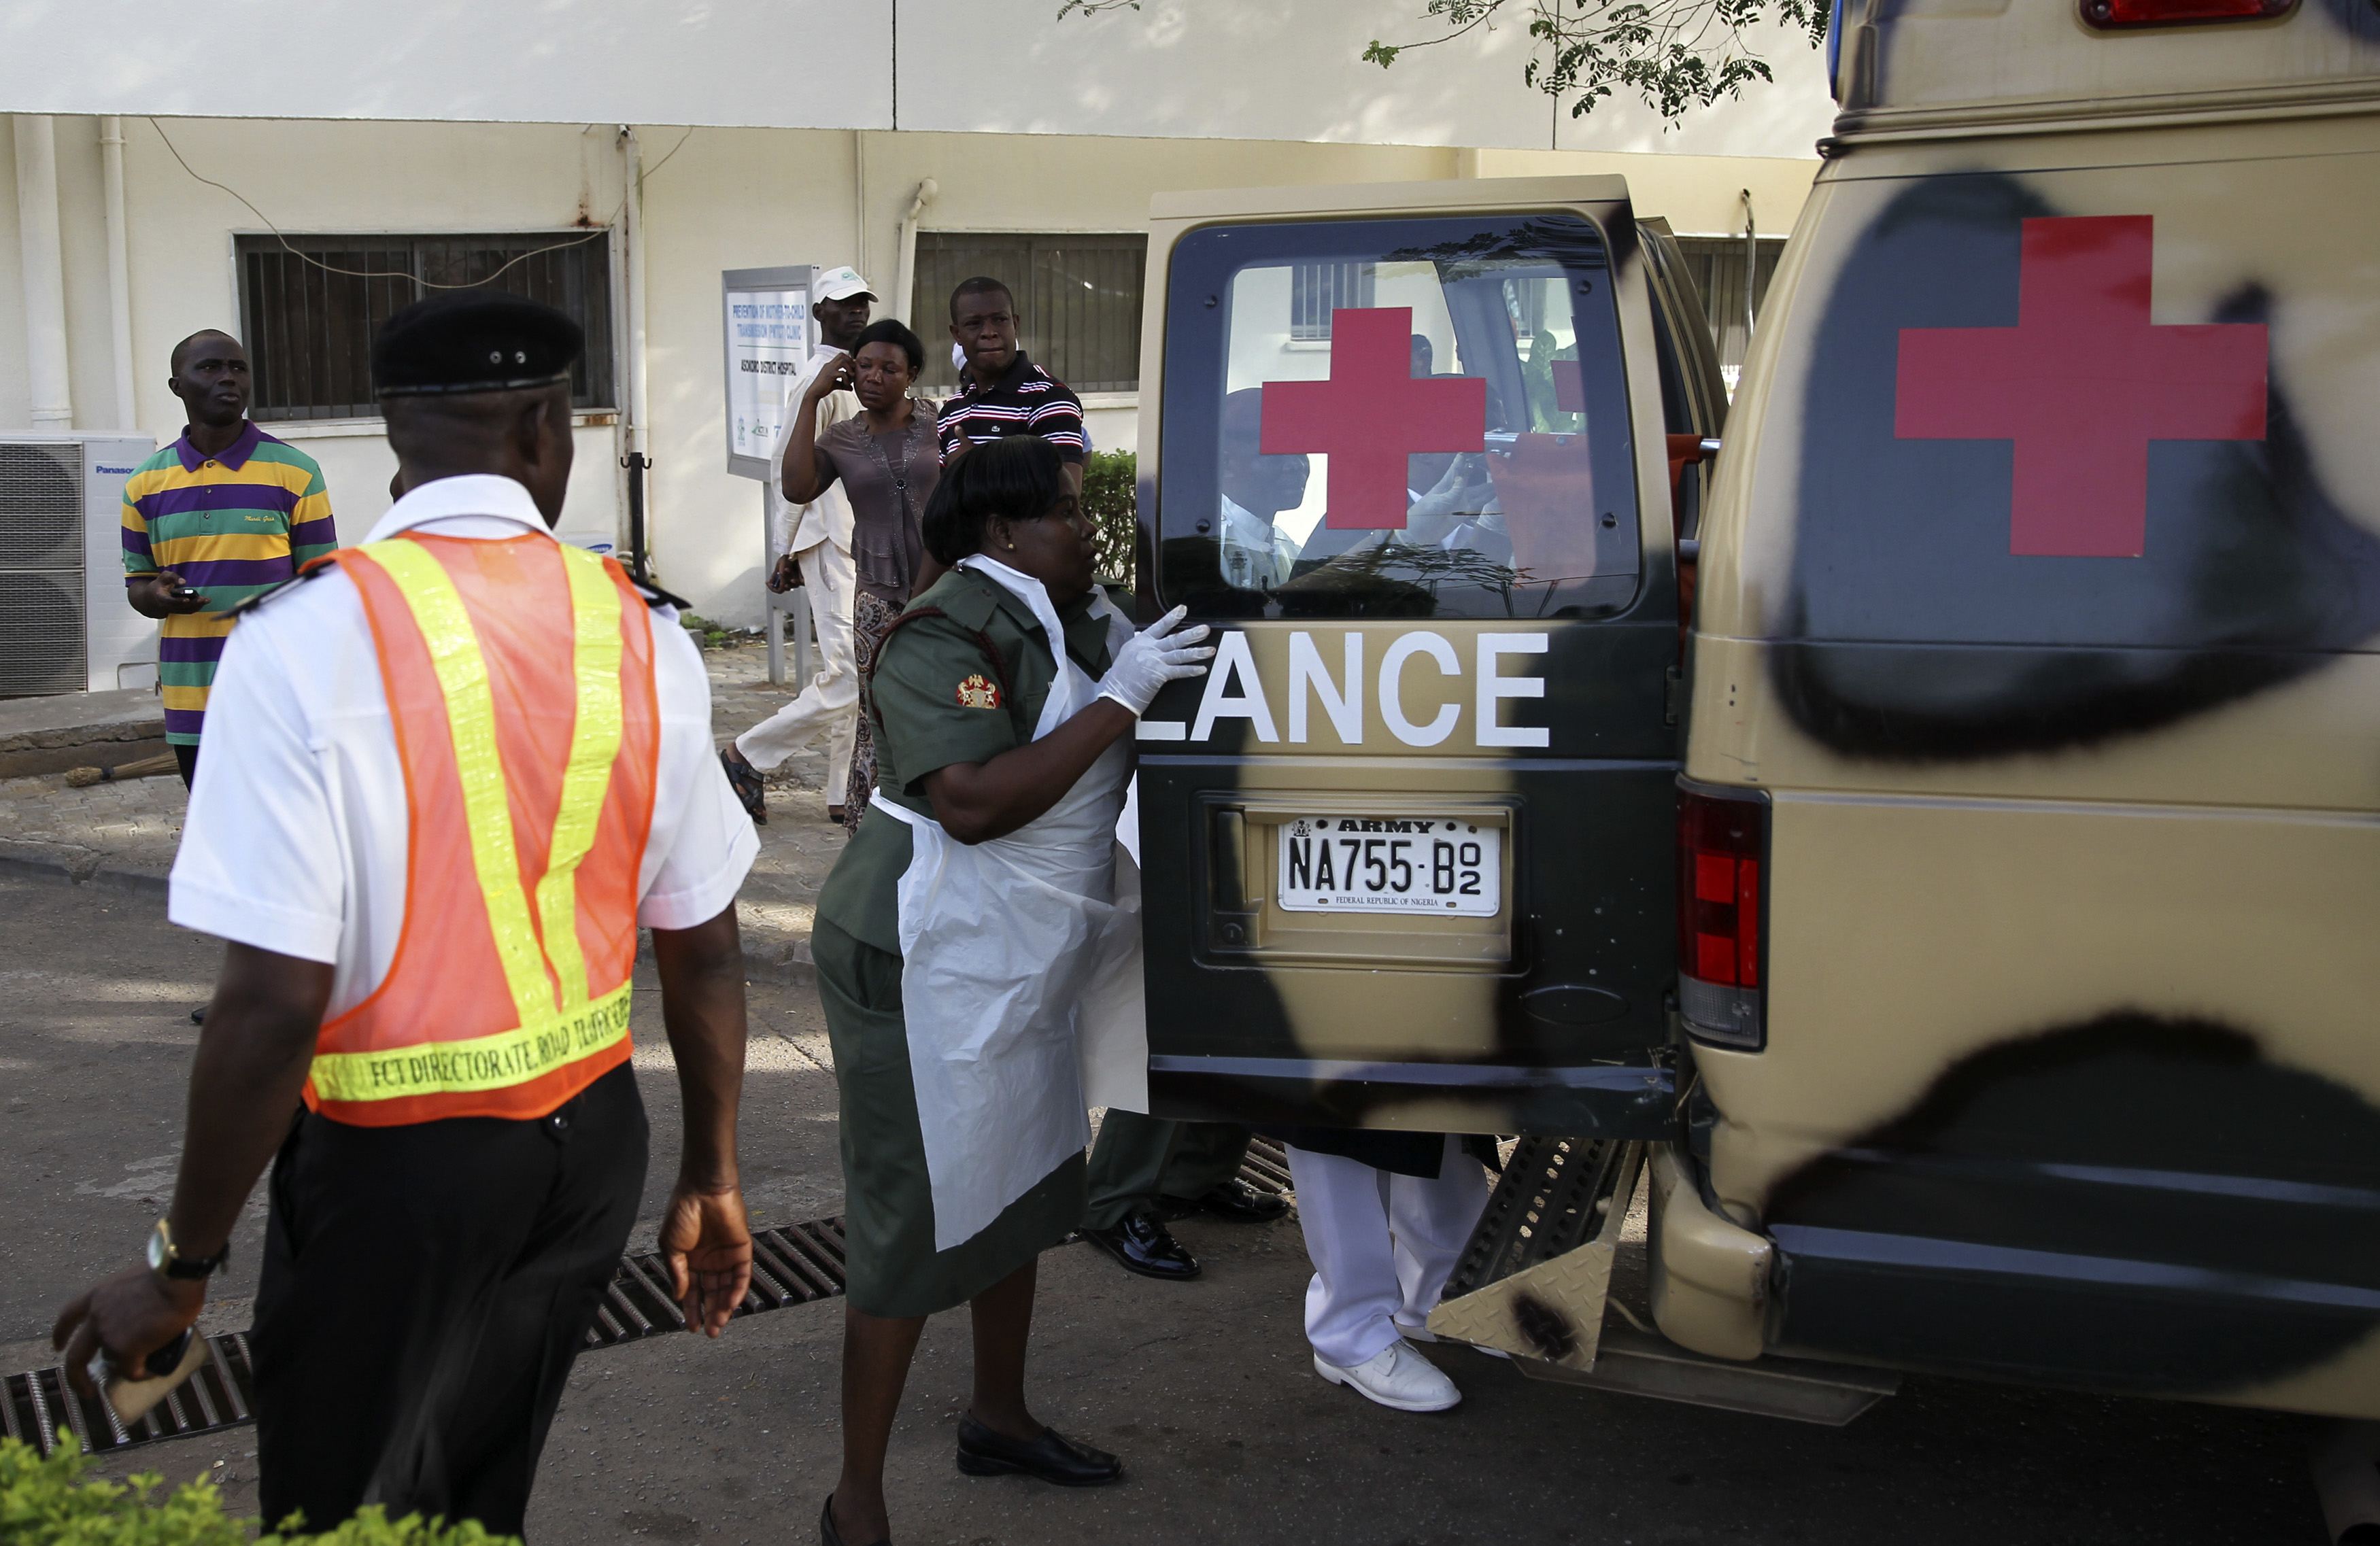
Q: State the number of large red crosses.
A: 2